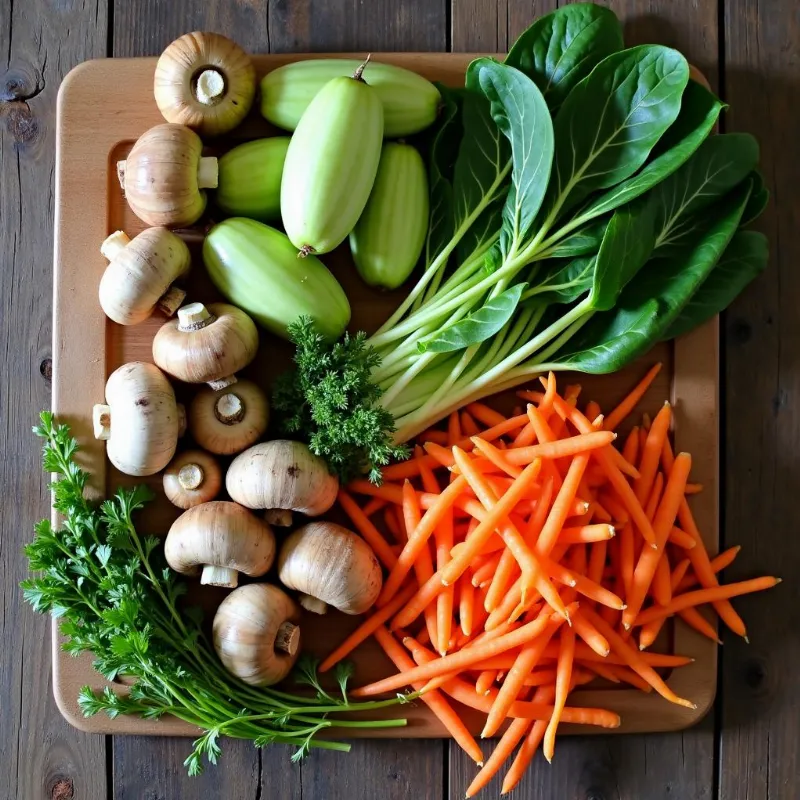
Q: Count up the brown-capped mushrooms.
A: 11